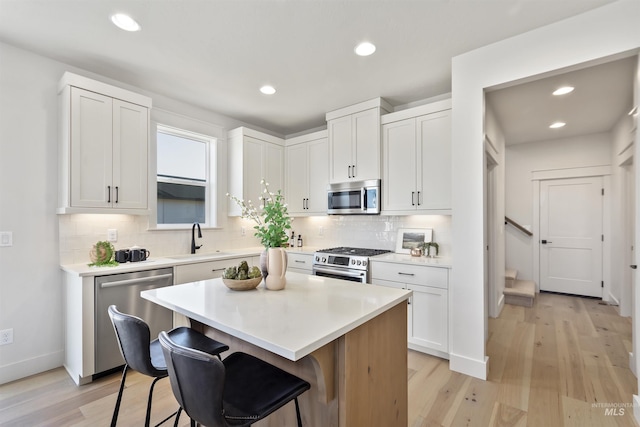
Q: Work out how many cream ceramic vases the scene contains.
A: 1